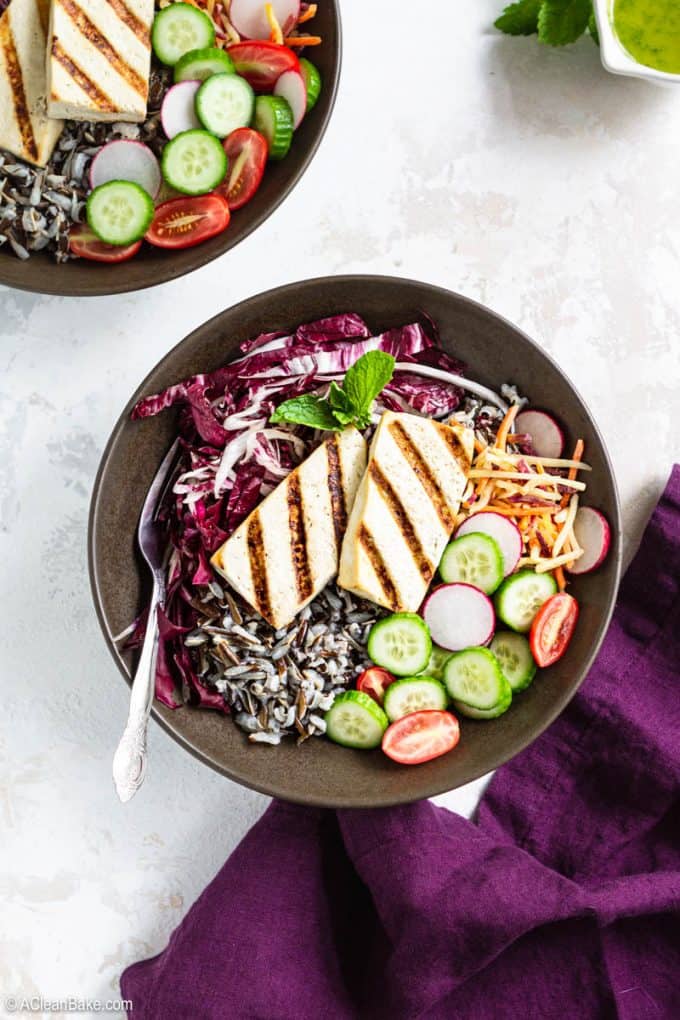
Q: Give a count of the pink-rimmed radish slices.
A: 8